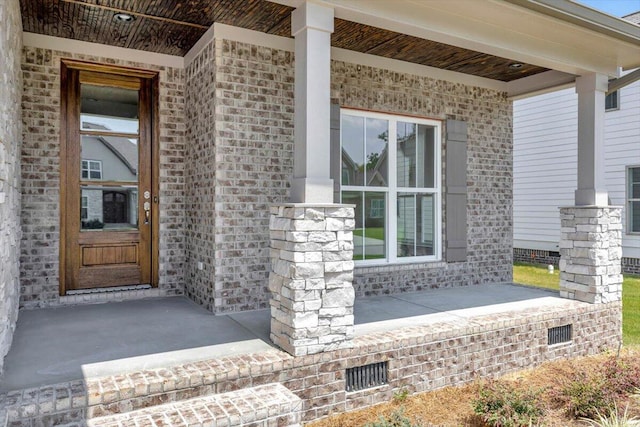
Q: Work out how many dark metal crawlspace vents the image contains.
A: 2